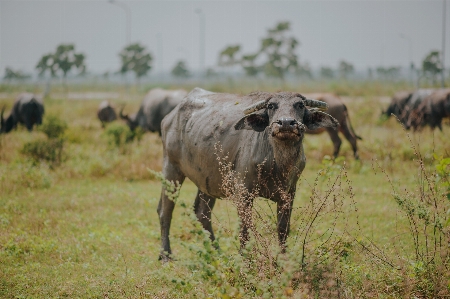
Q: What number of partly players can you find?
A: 0